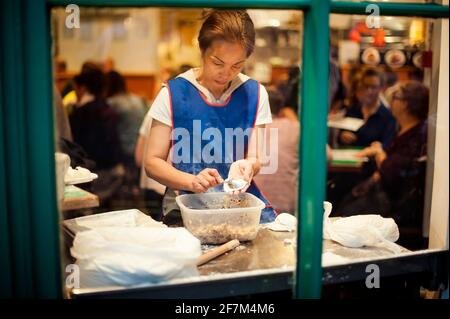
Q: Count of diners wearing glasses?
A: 2